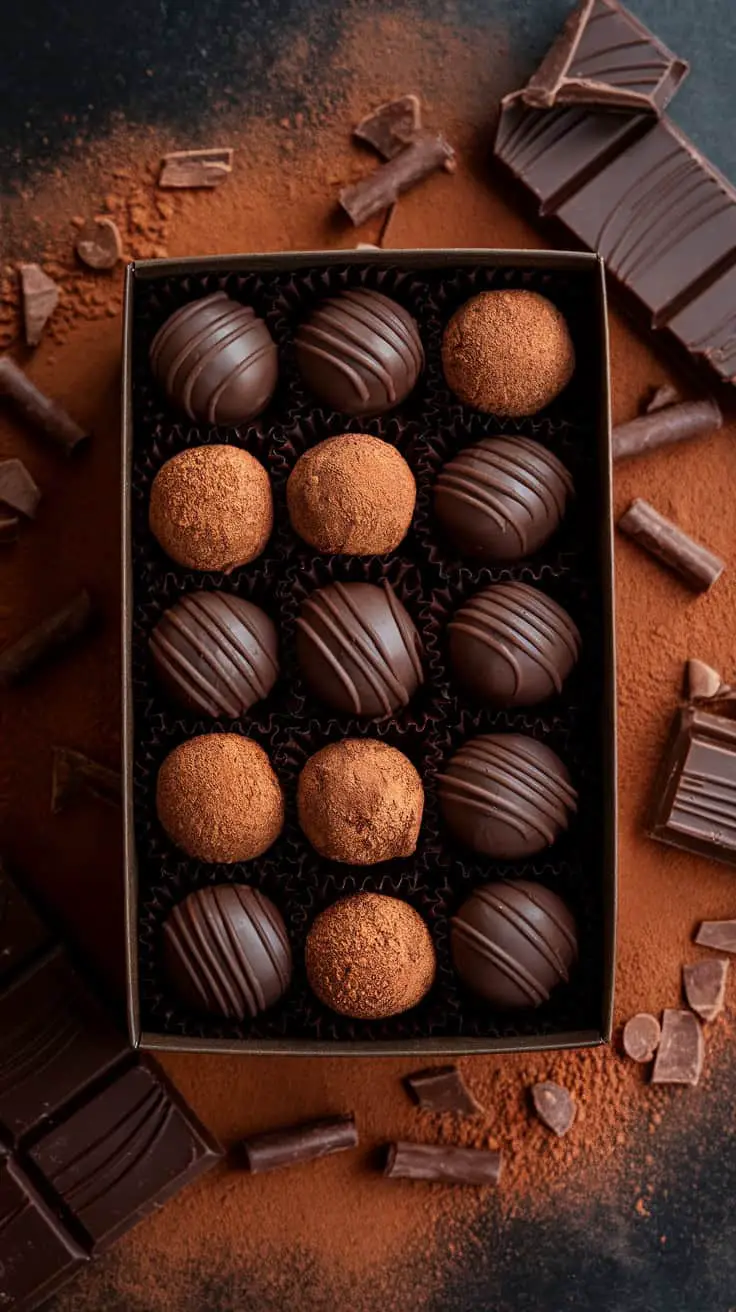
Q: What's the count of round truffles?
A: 15